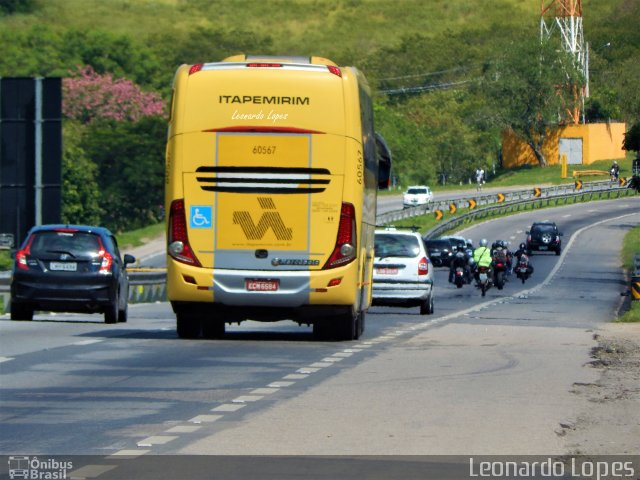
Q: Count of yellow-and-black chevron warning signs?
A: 7